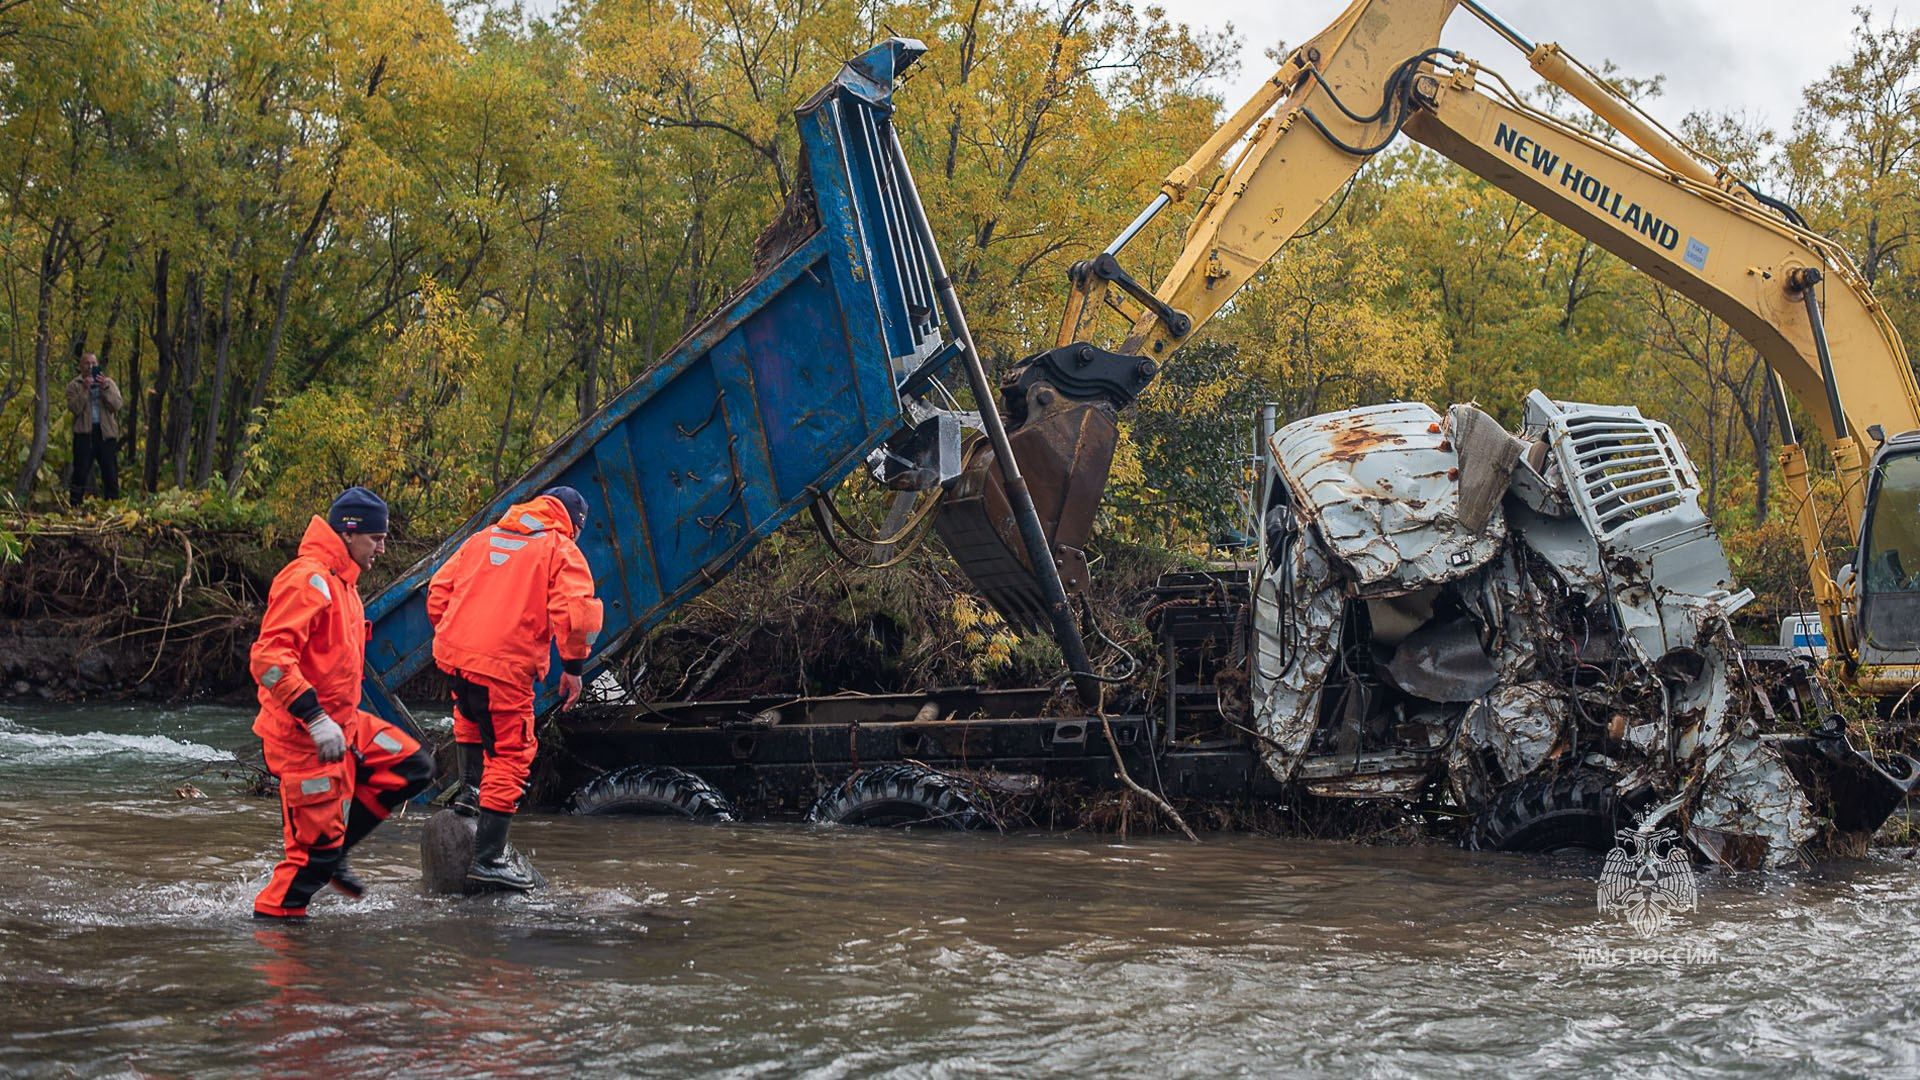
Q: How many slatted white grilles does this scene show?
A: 1